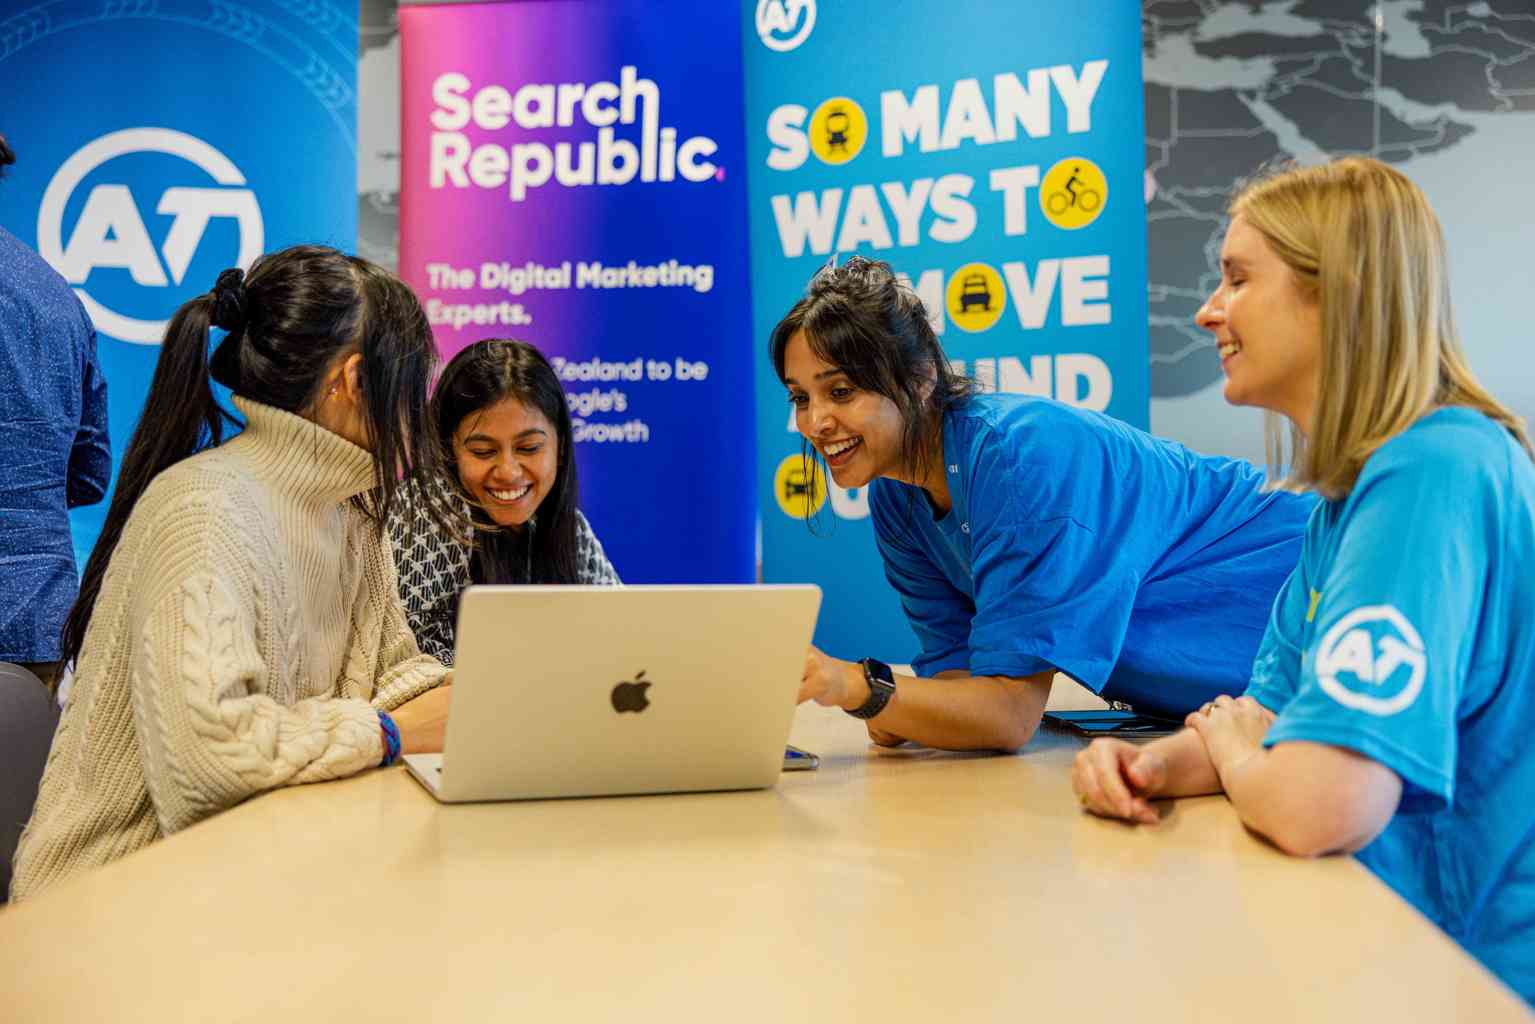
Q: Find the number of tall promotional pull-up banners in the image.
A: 3